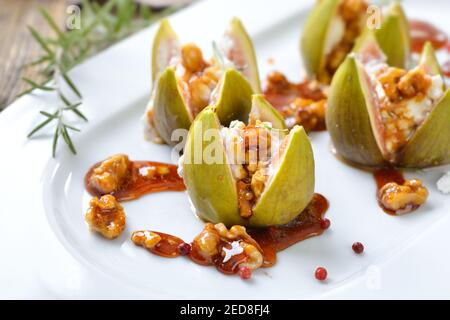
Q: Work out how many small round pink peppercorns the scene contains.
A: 5